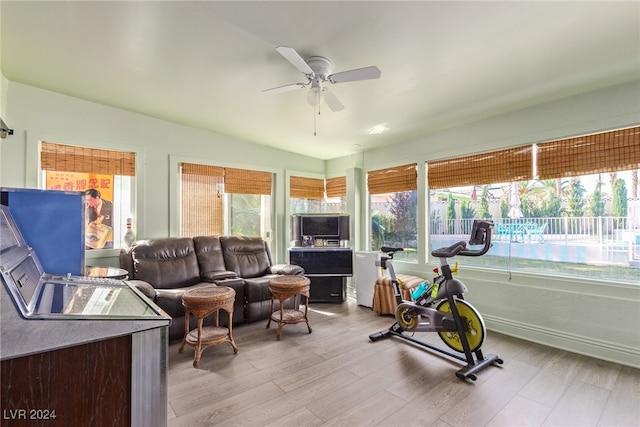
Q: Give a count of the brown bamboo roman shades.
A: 8